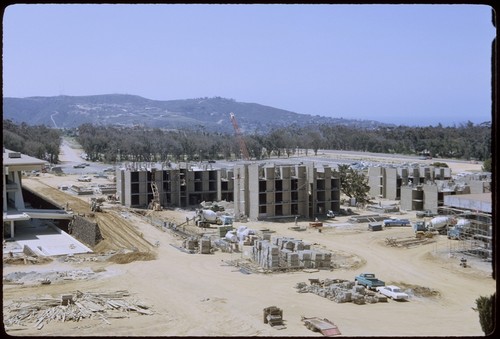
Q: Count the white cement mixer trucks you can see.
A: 3